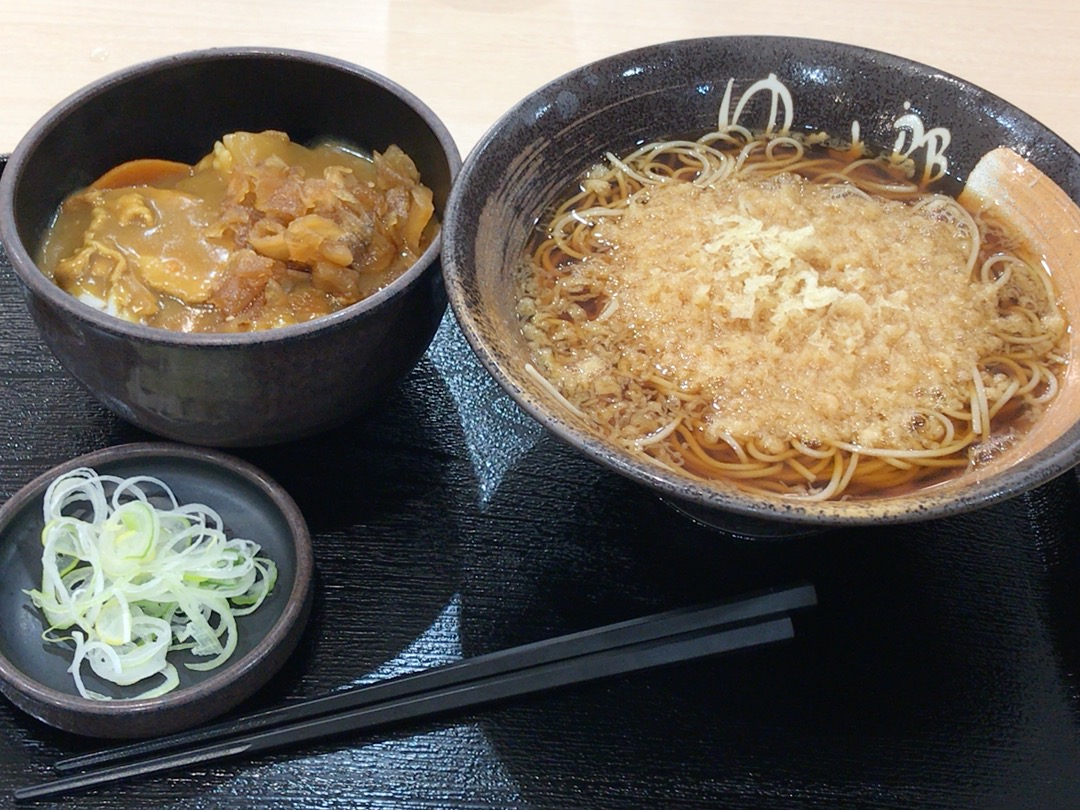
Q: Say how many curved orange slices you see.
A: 1